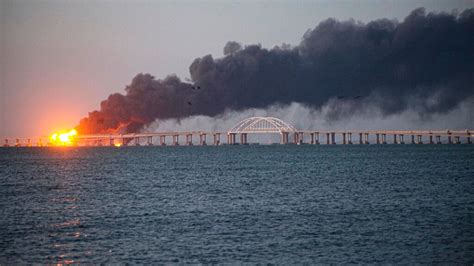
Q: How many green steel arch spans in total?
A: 0